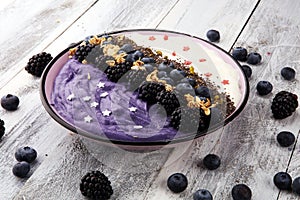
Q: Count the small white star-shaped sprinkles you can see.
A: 9